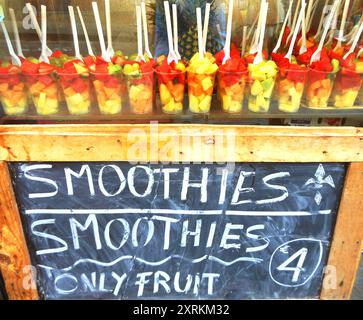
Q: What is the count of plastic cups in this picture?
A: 12